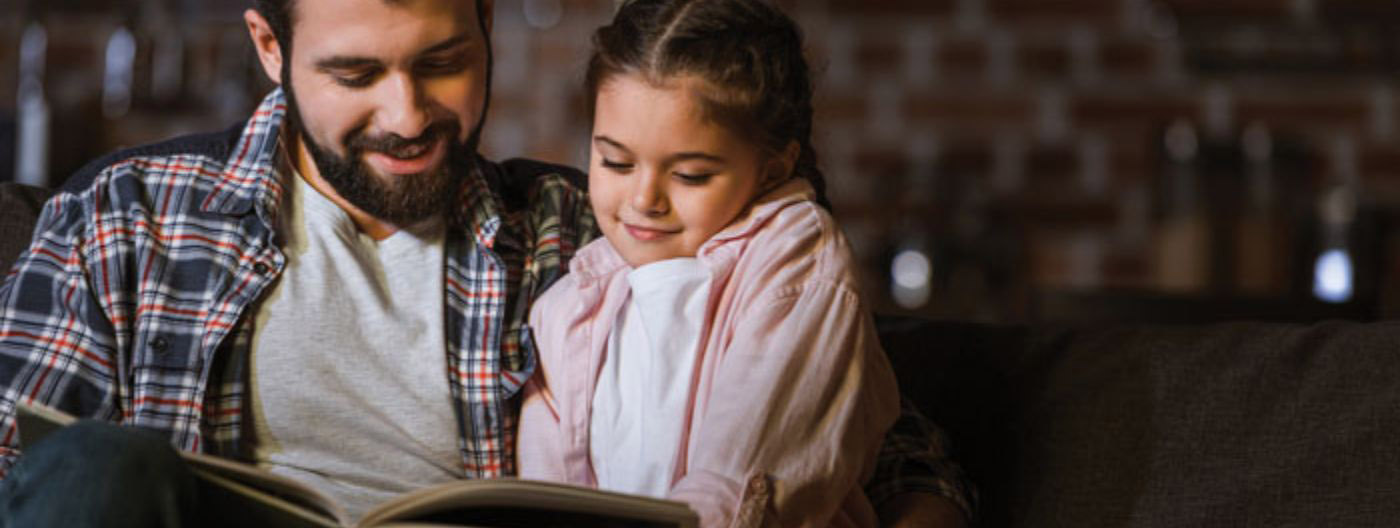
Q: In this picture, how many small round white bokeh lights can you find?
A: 2